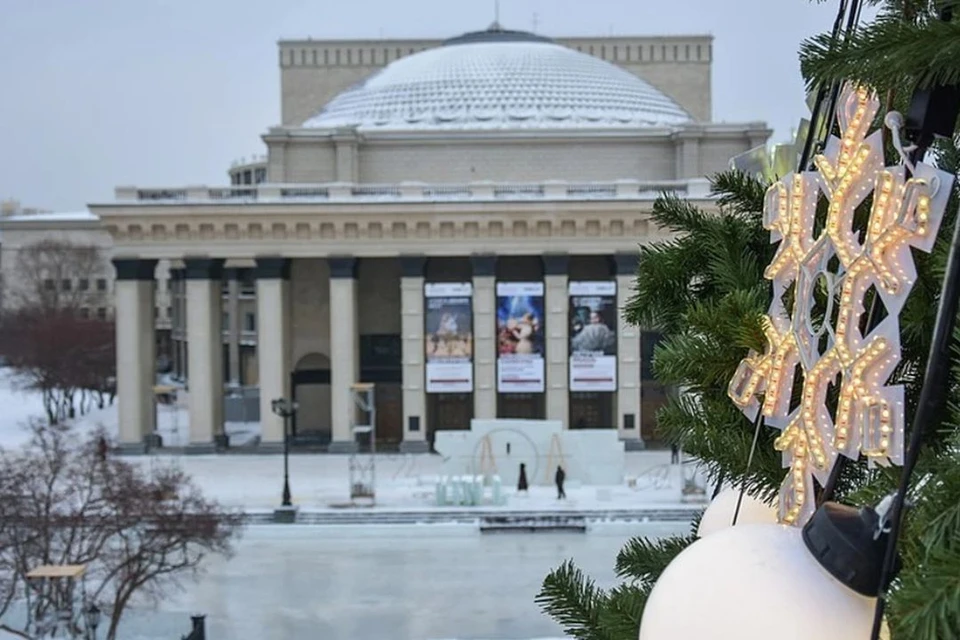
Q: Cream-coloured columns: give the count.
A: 8